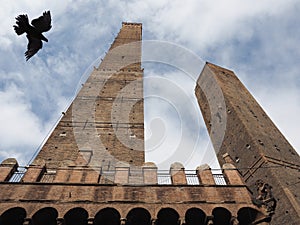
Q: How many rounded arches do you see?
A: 9